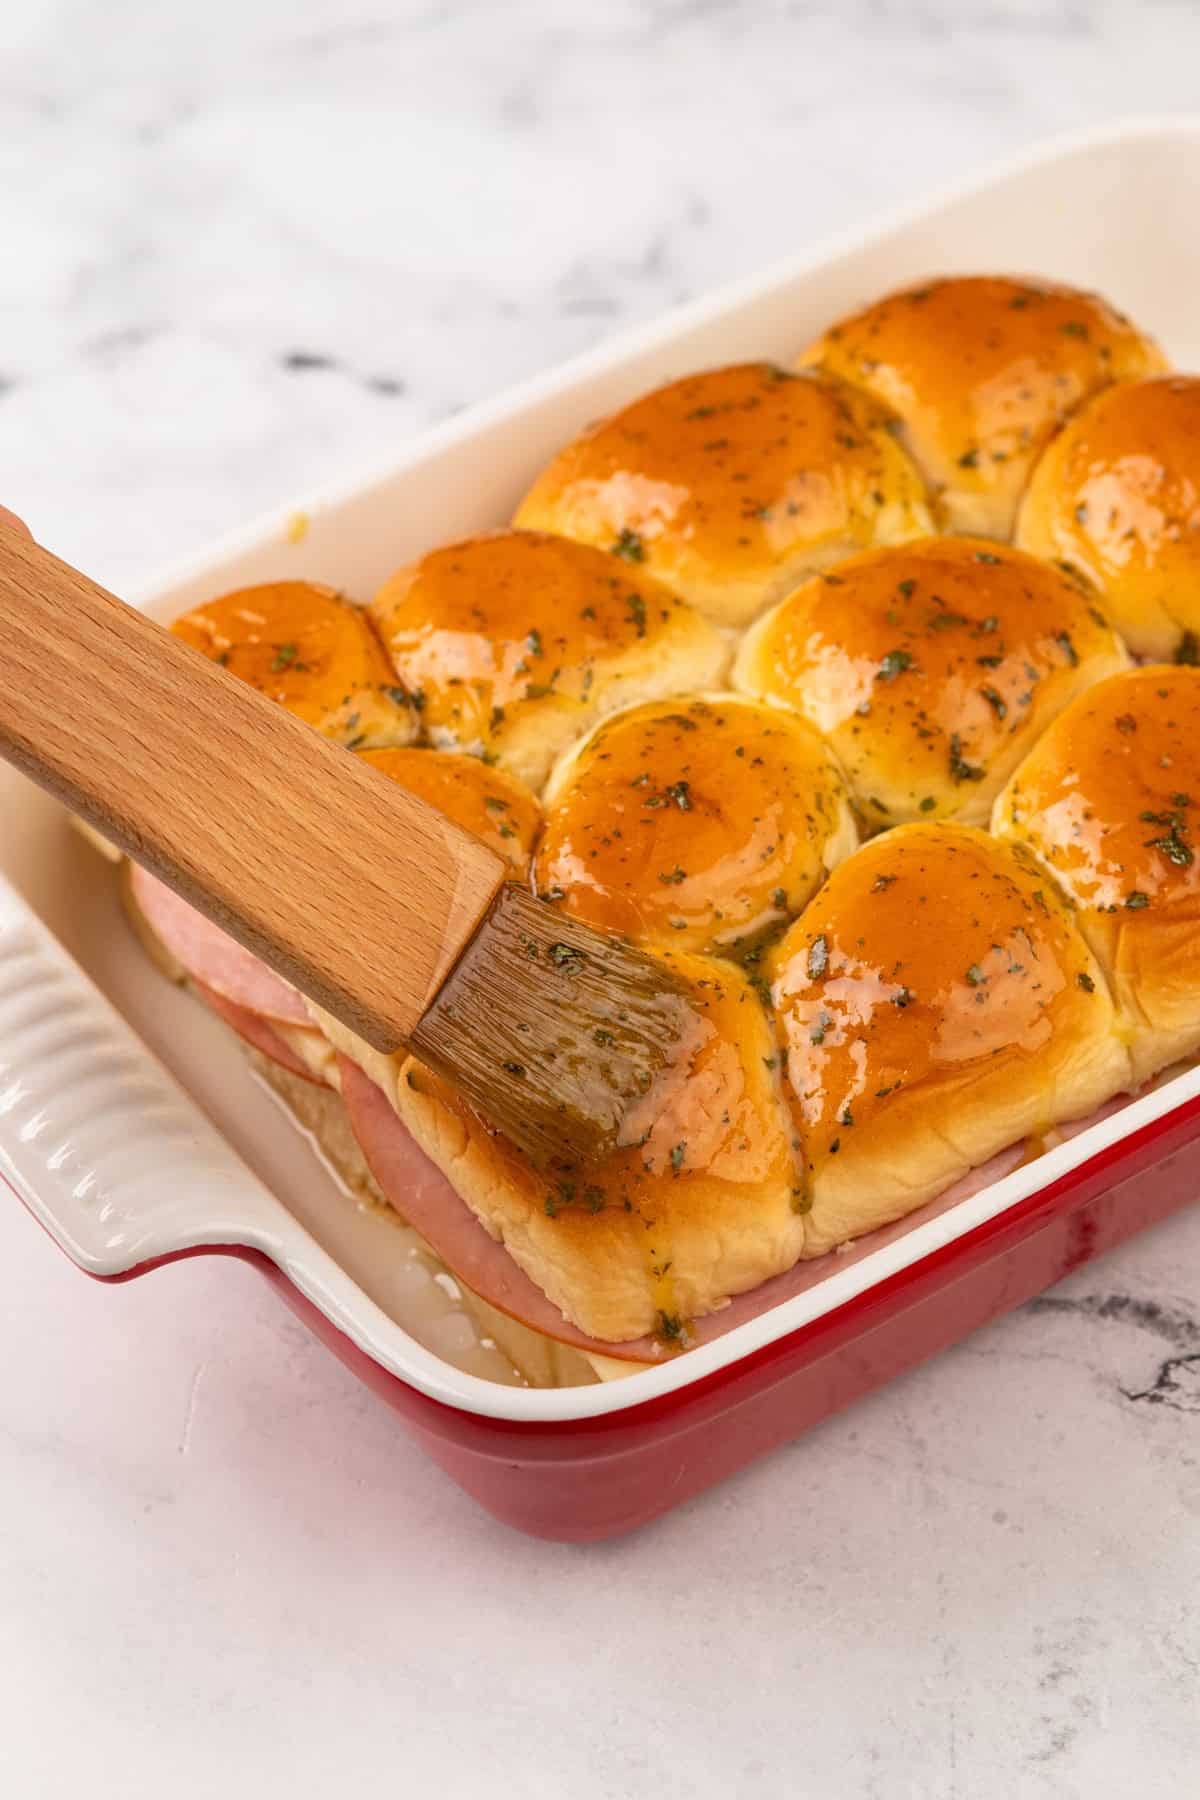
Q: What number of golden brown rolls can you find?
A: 11